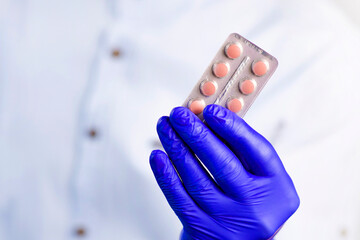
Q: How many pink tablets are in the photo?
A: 7